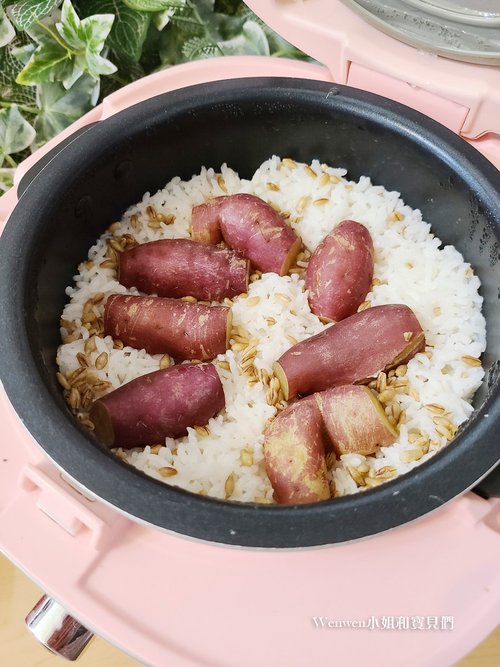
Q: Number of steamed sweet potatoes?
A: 7